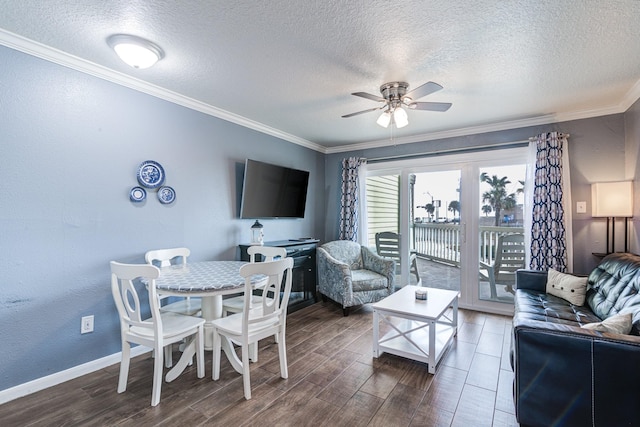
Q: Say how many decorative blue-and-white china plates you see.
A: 3